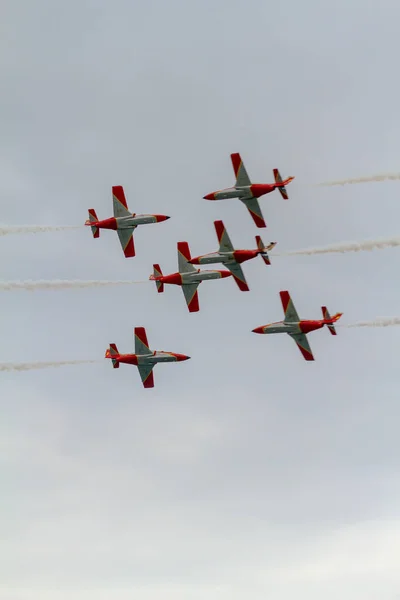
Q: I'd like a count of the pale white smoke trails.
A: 6